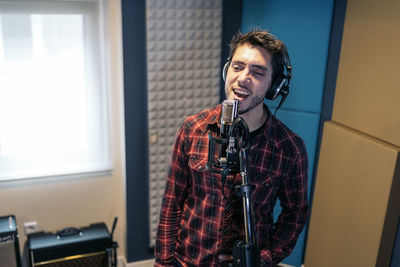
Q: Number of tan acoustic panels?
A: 2